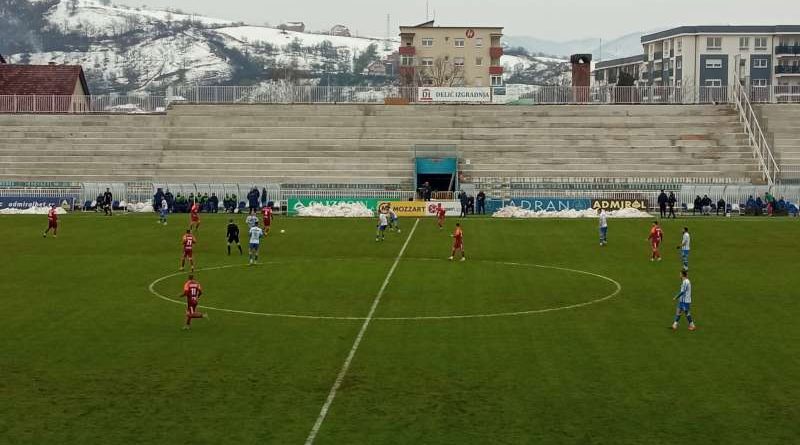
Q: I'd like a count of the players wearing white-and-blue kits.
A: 8